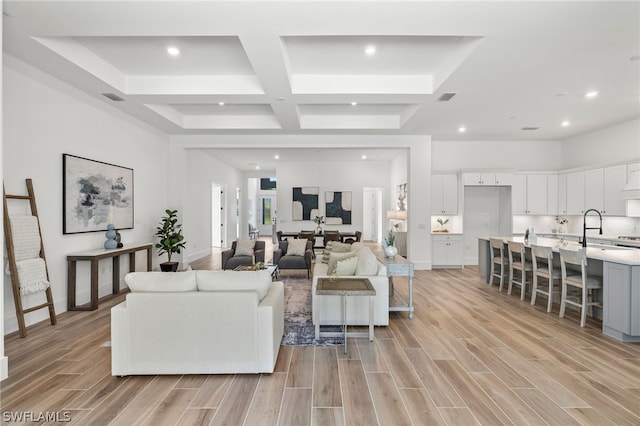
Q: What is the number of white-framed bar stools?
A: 4